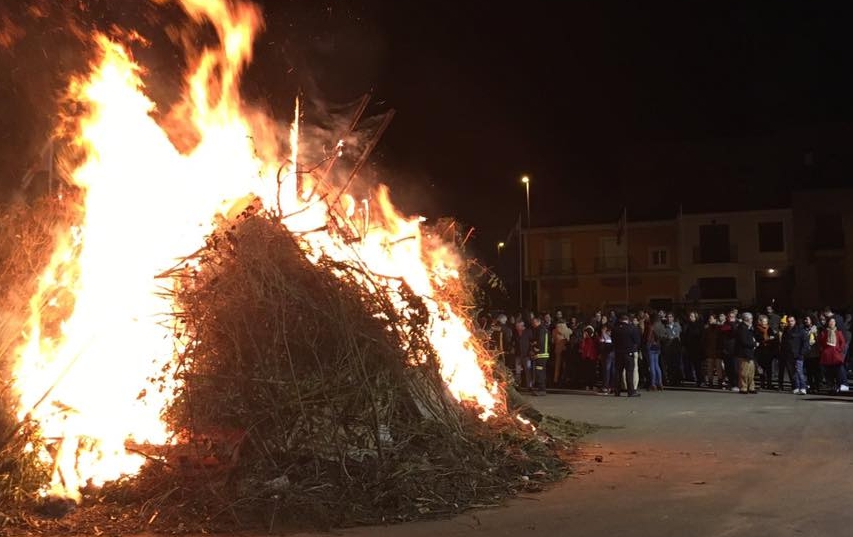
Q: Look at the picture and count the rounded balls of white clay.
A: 0